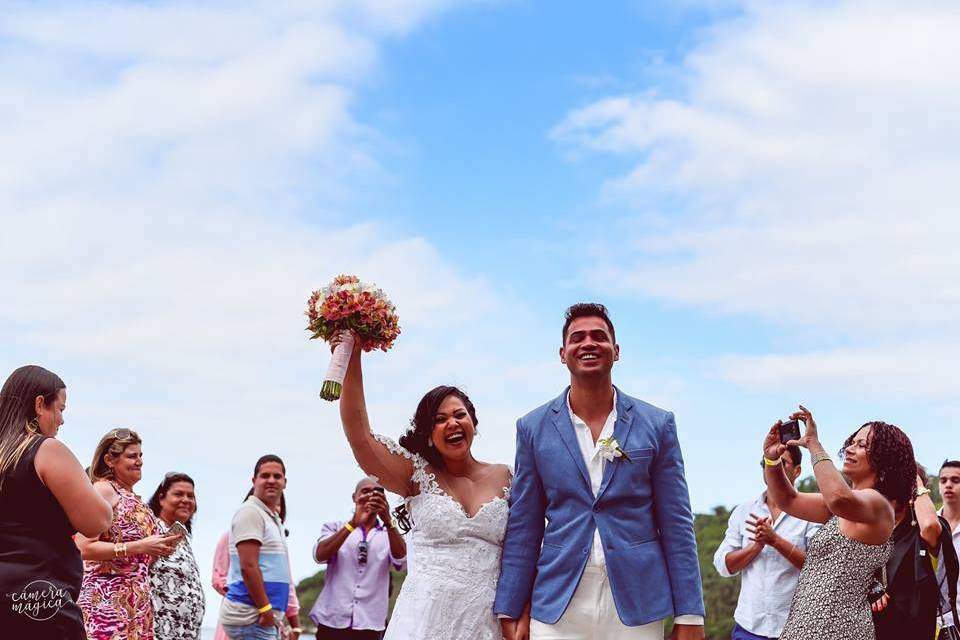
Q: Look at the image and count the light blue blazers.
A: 1